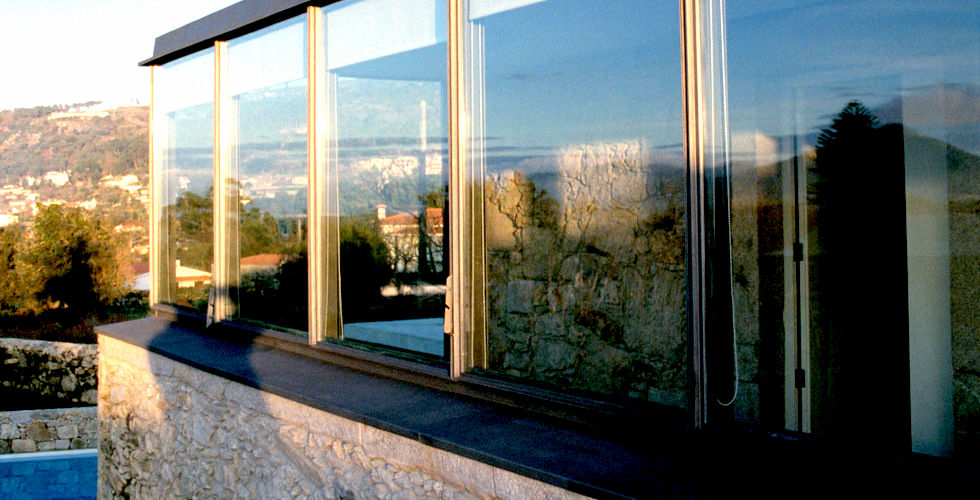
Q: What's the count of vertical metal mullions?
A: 5